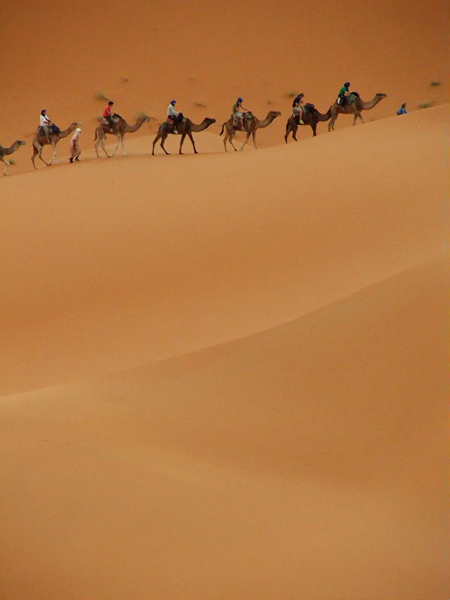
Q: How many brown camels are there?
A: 7